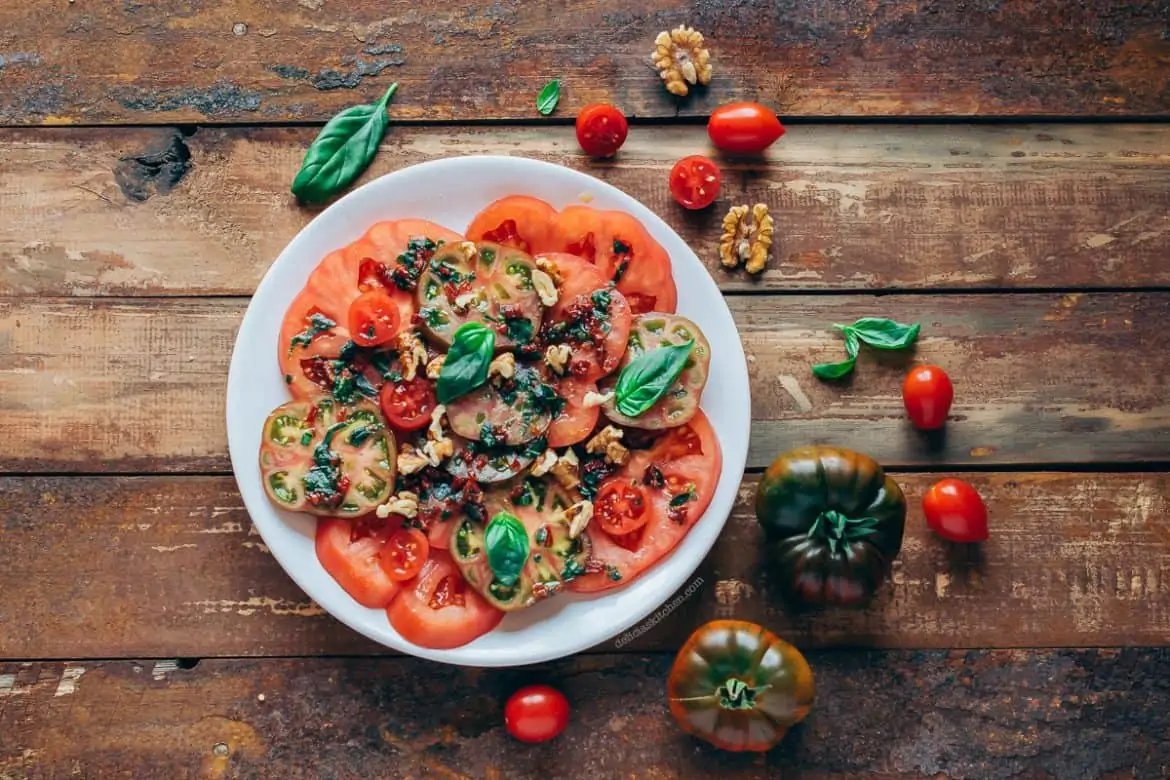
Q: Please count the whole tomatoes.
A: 6